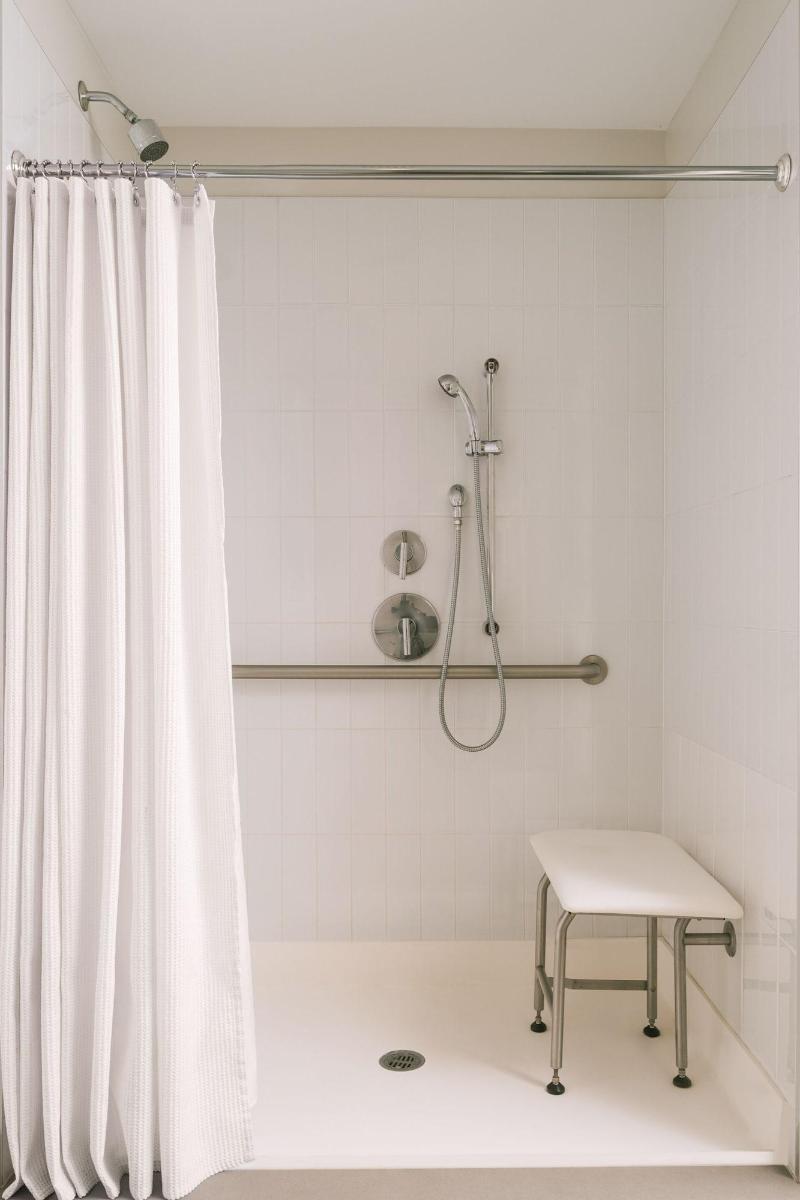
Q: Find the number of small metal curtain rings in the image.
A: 12